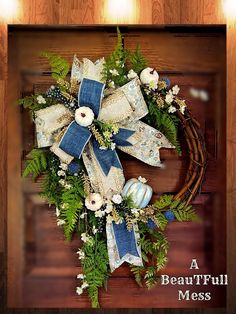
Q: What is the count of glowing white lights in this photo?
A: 3